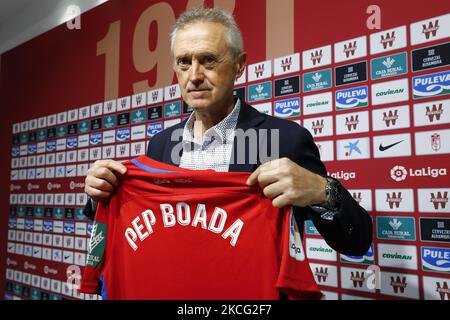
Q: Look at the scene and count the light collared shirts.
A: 1